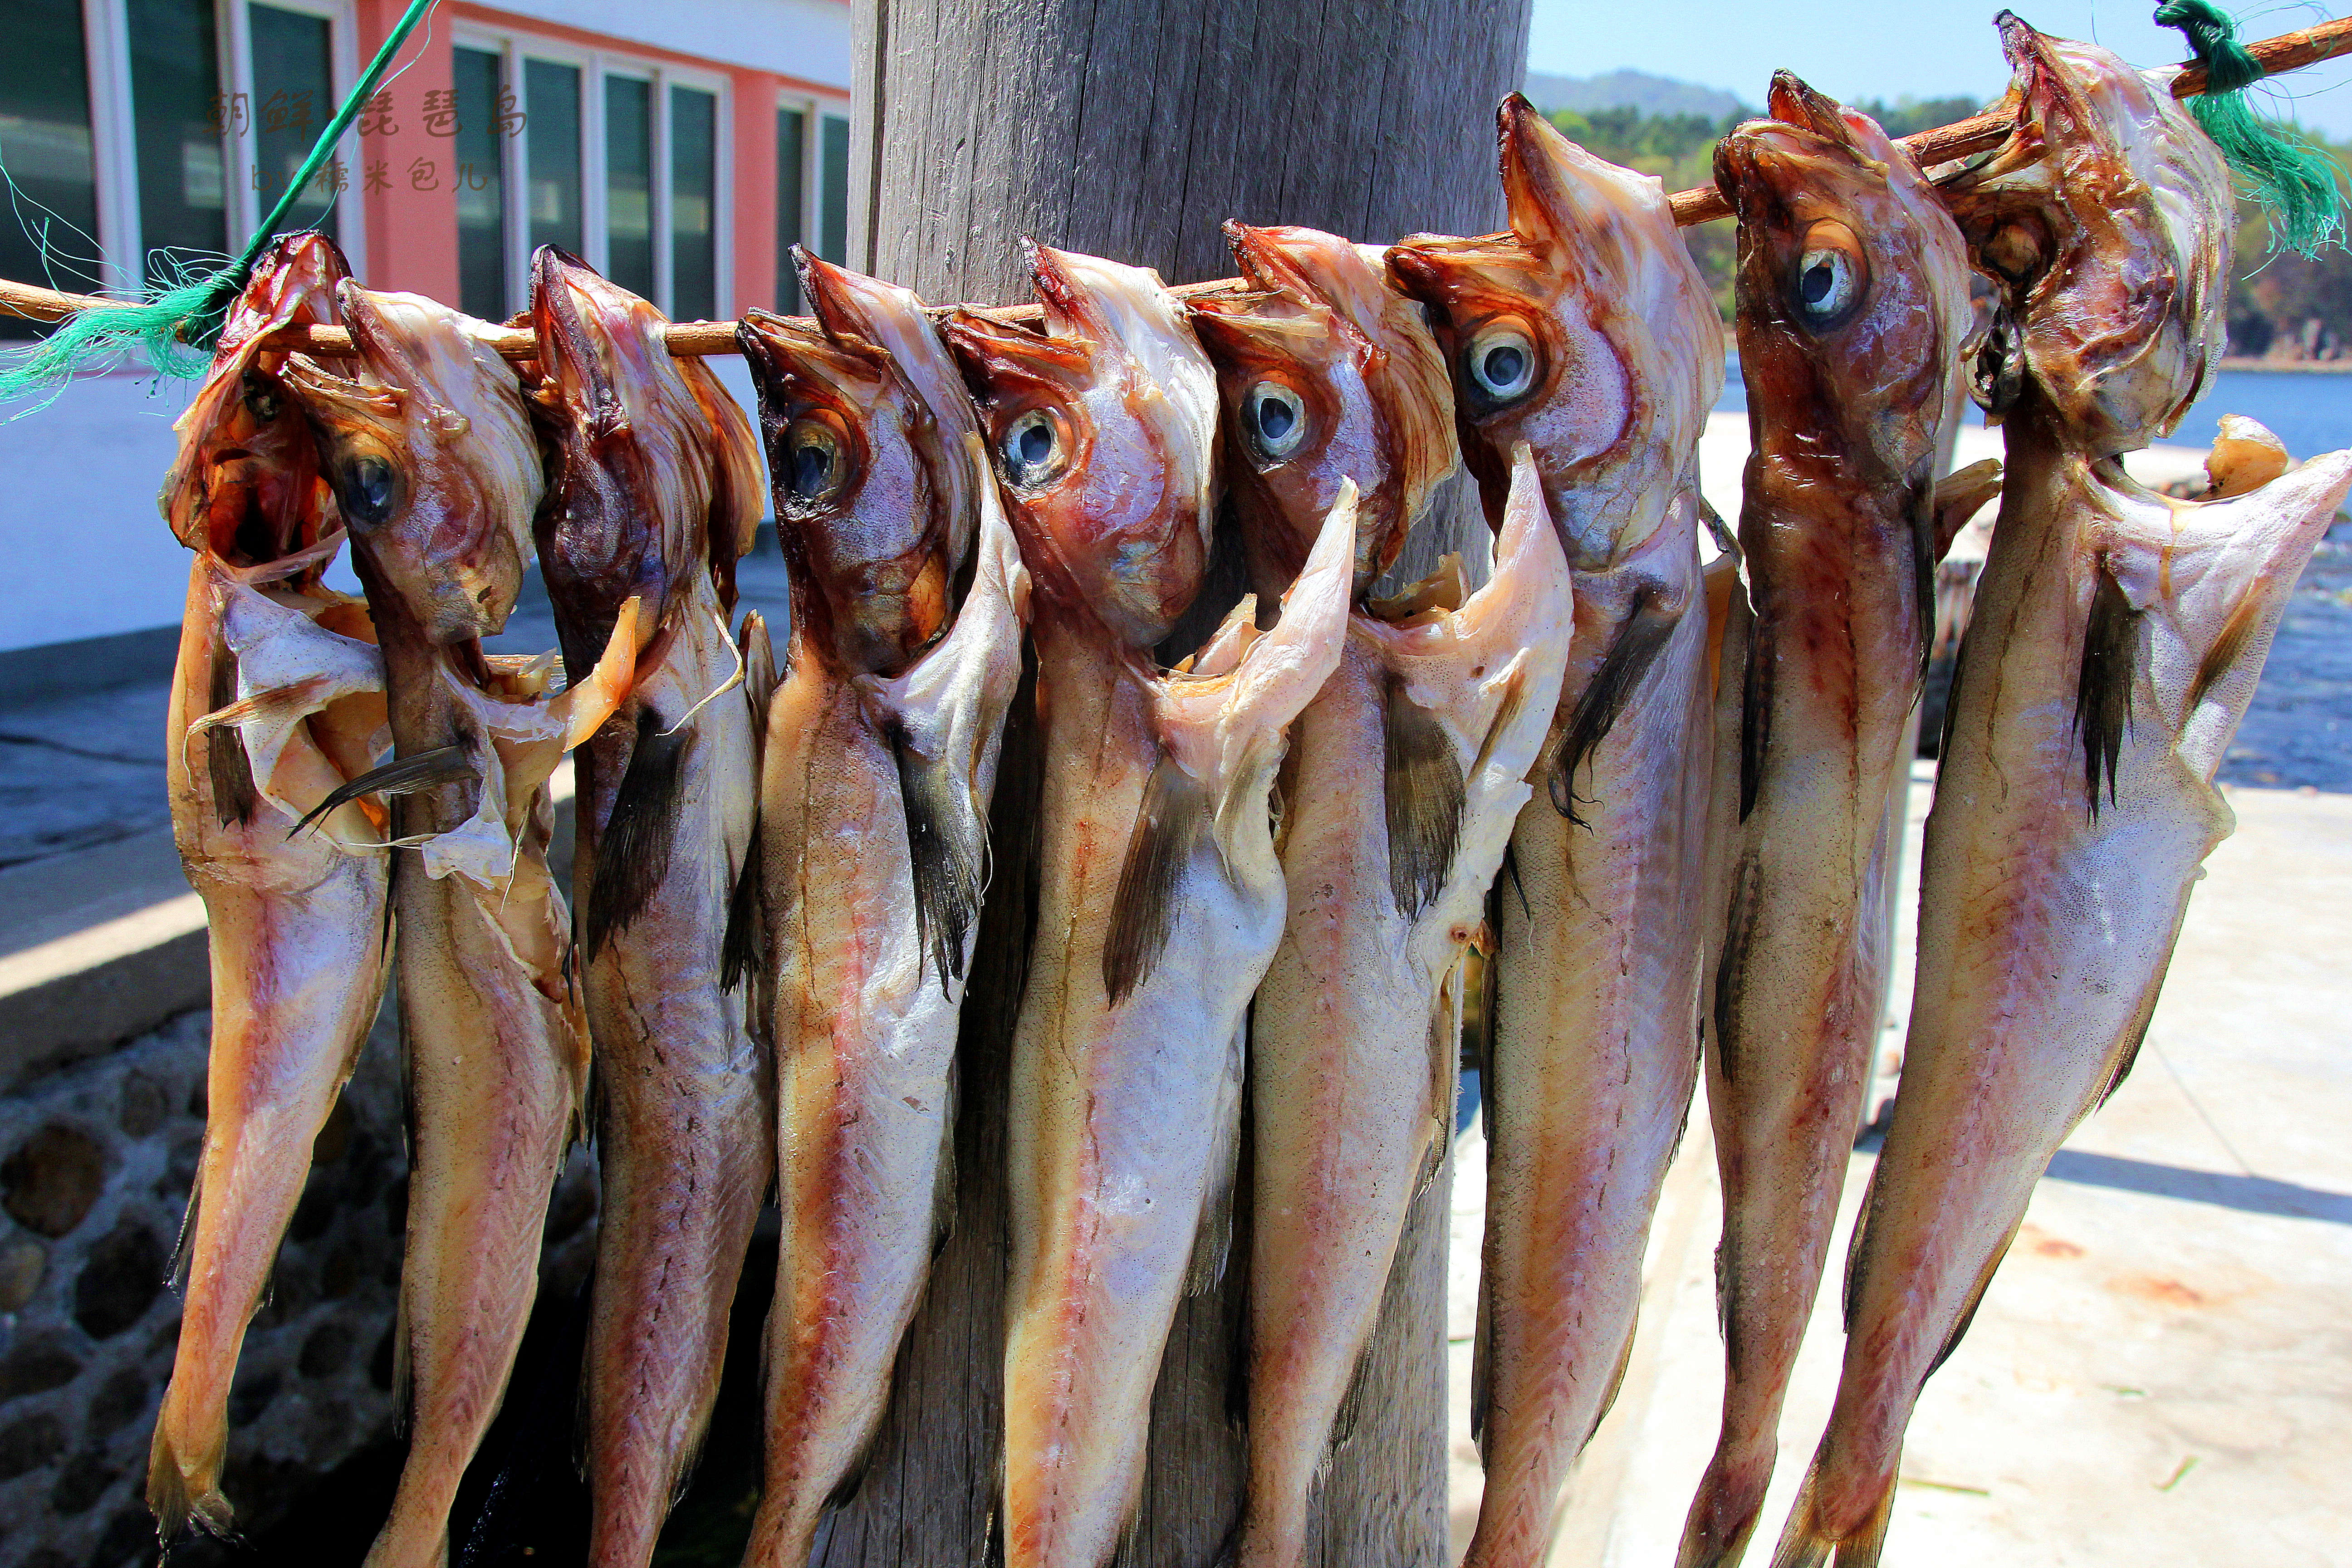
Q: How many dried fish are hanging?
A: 9